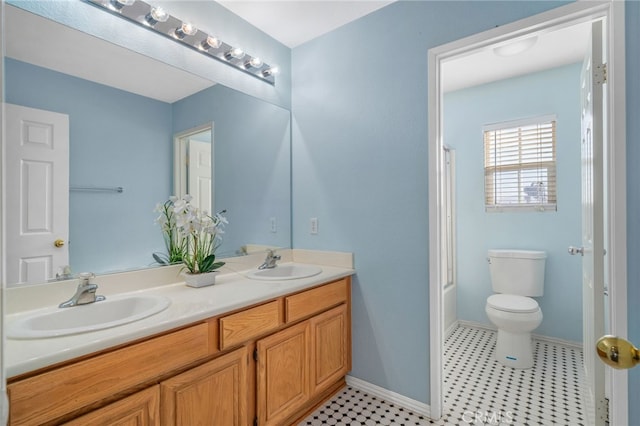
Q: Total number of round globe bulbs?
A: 7